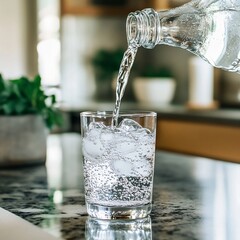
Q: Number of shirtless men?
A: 0